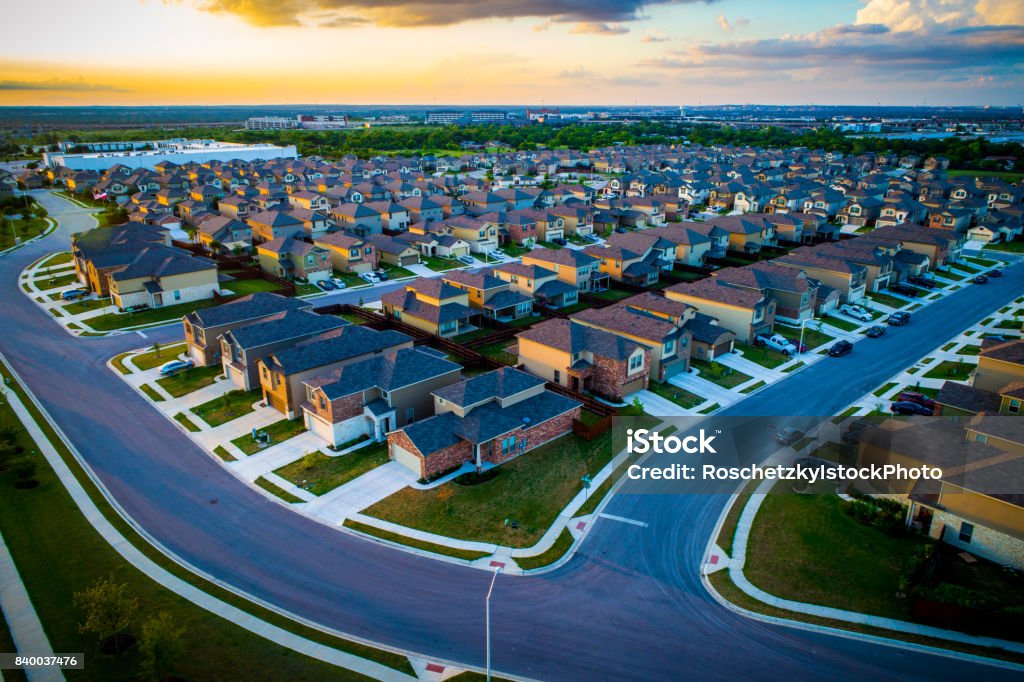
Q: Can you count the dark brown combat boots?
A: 0